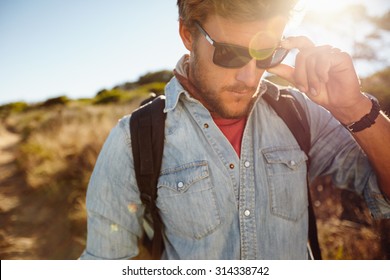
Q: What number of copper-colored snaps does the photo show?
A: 2